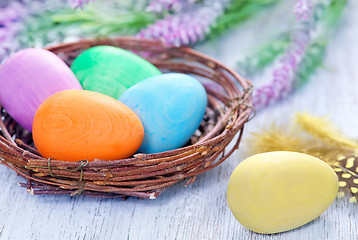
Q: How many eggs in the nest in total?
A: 4